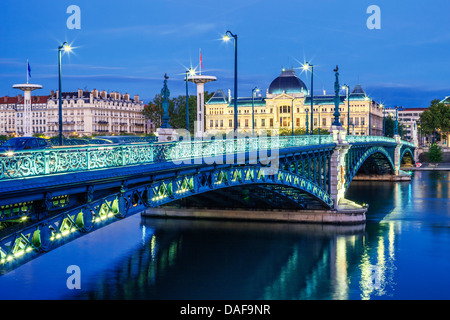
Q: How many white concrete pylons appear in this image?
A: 2